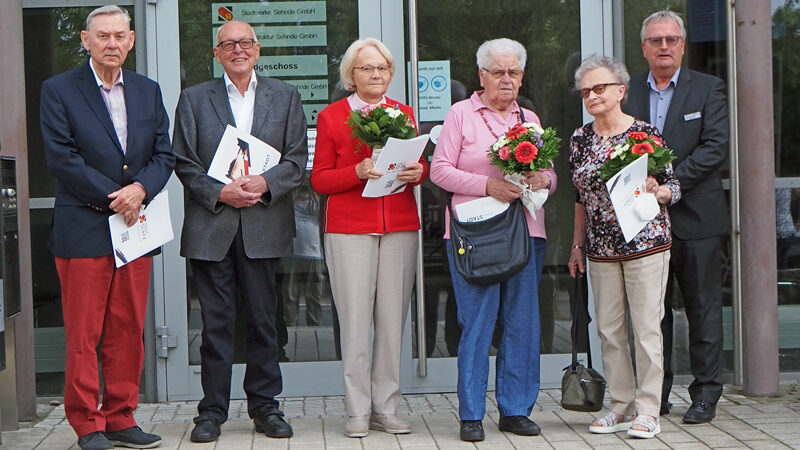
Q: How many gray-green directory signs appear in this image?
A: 5